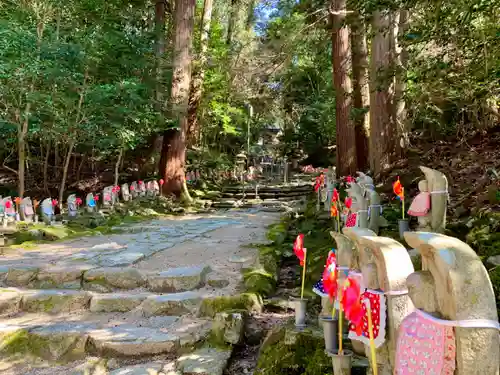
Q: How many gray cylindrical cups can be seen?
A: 4